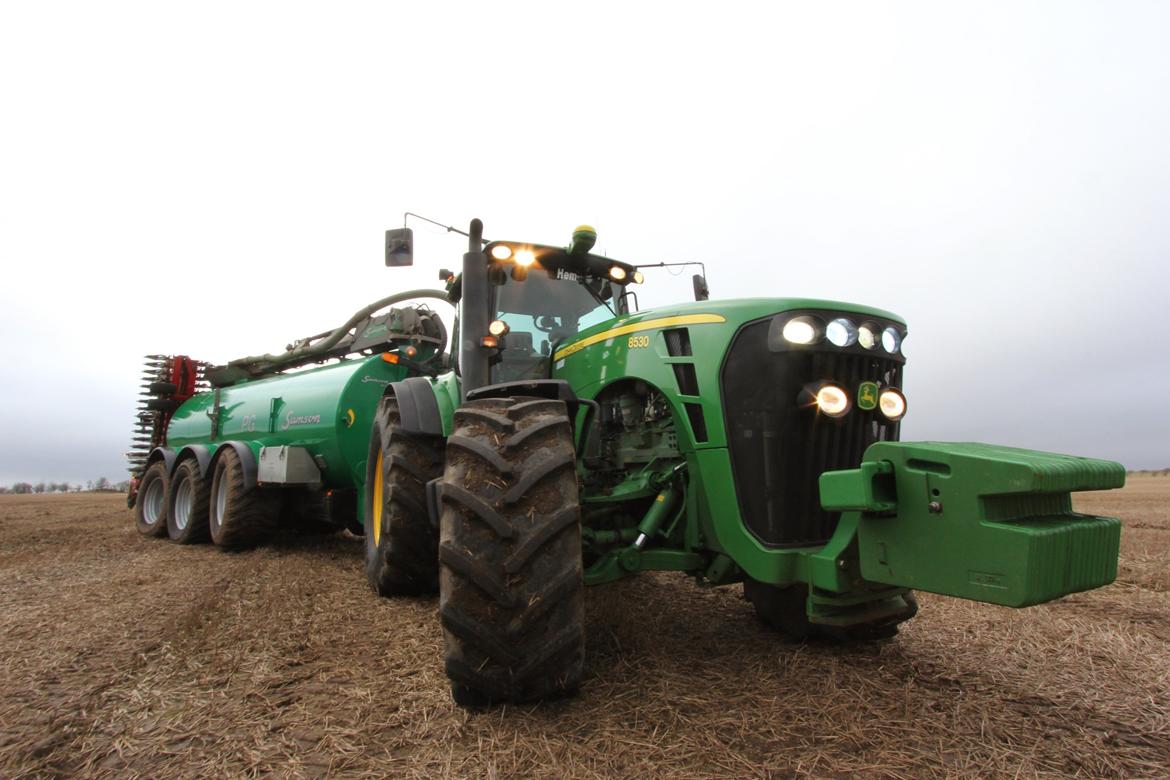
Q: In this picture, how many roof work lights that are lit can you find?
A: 4